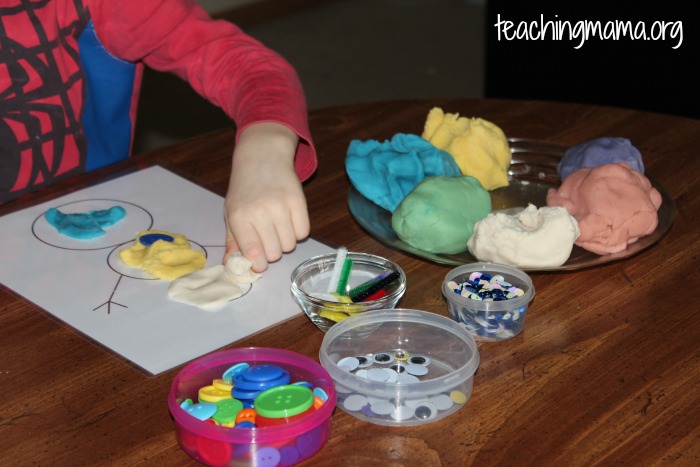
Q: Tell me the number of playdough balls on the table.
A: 6